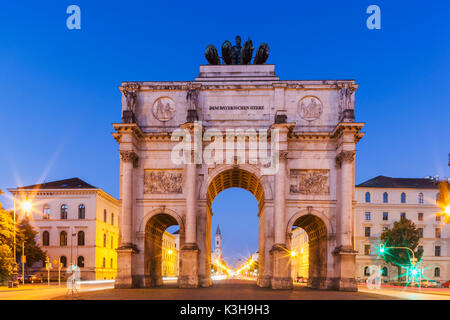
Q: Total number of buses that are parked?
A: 0